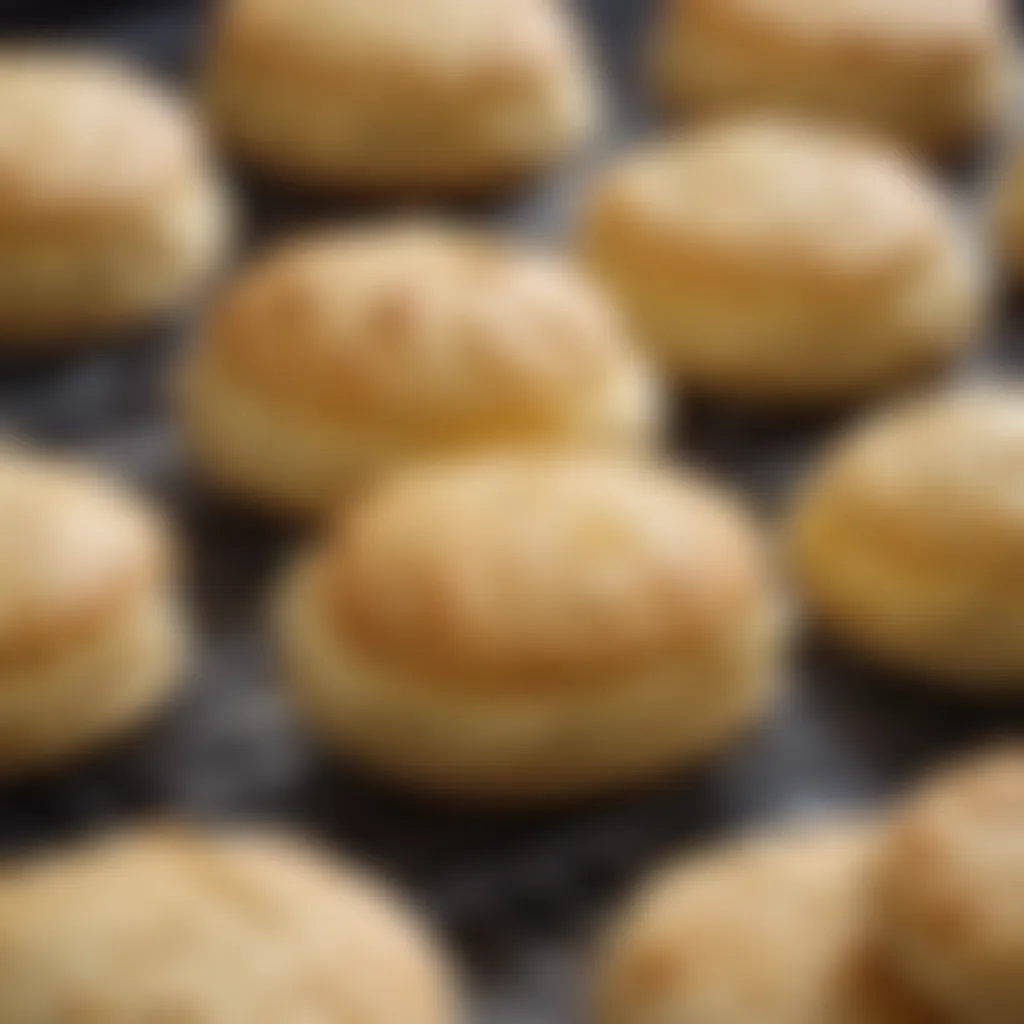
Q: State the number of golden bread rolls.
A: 12